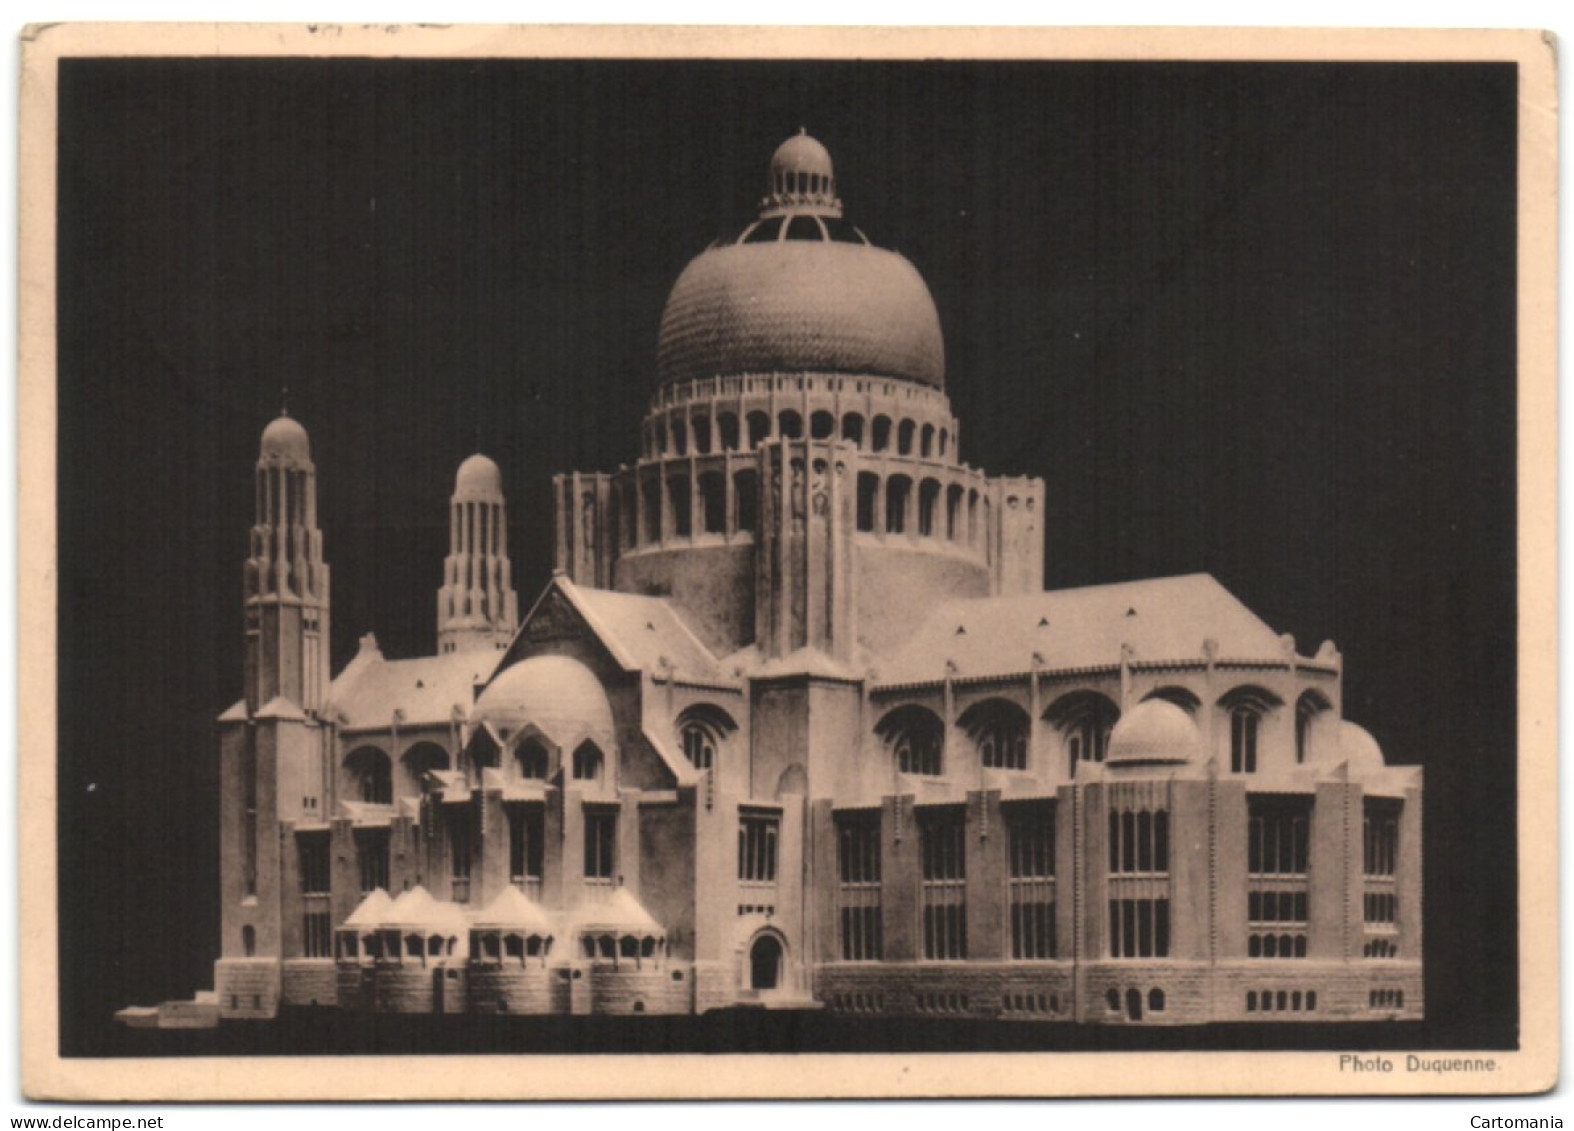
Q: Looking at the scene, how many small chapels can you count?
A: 4